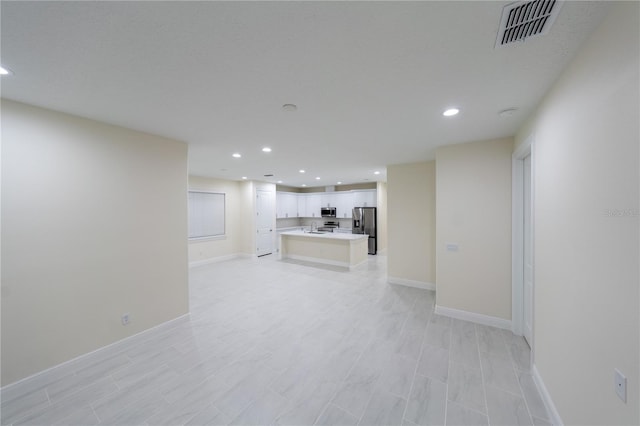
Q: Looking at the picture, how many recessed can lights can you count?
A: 11